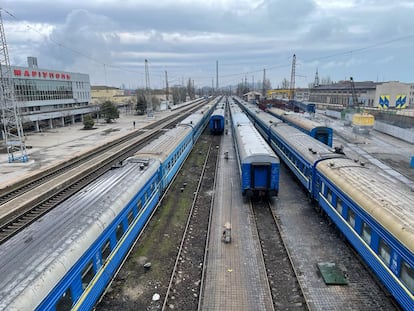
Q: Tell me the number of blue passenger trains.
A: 5